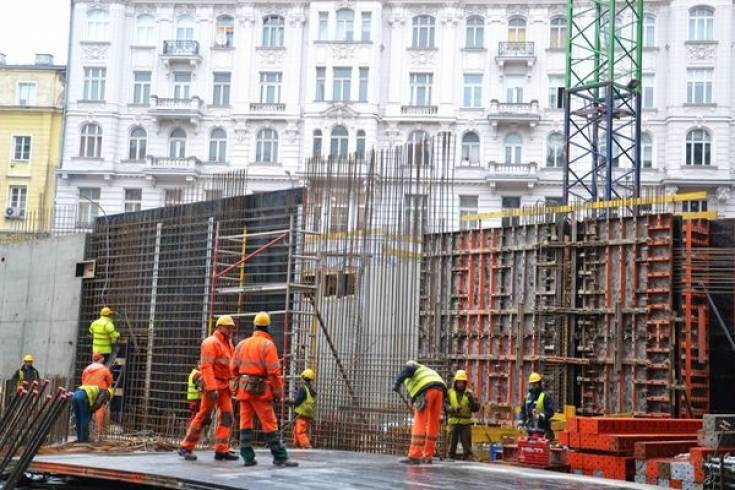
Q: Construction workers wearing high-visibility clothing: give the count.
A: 11